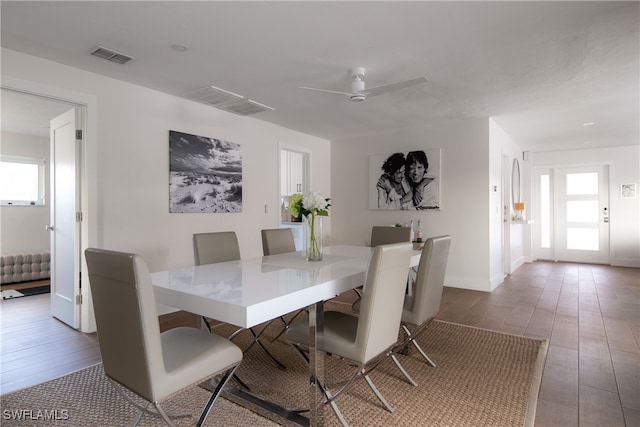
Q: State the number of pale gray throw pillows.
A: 0